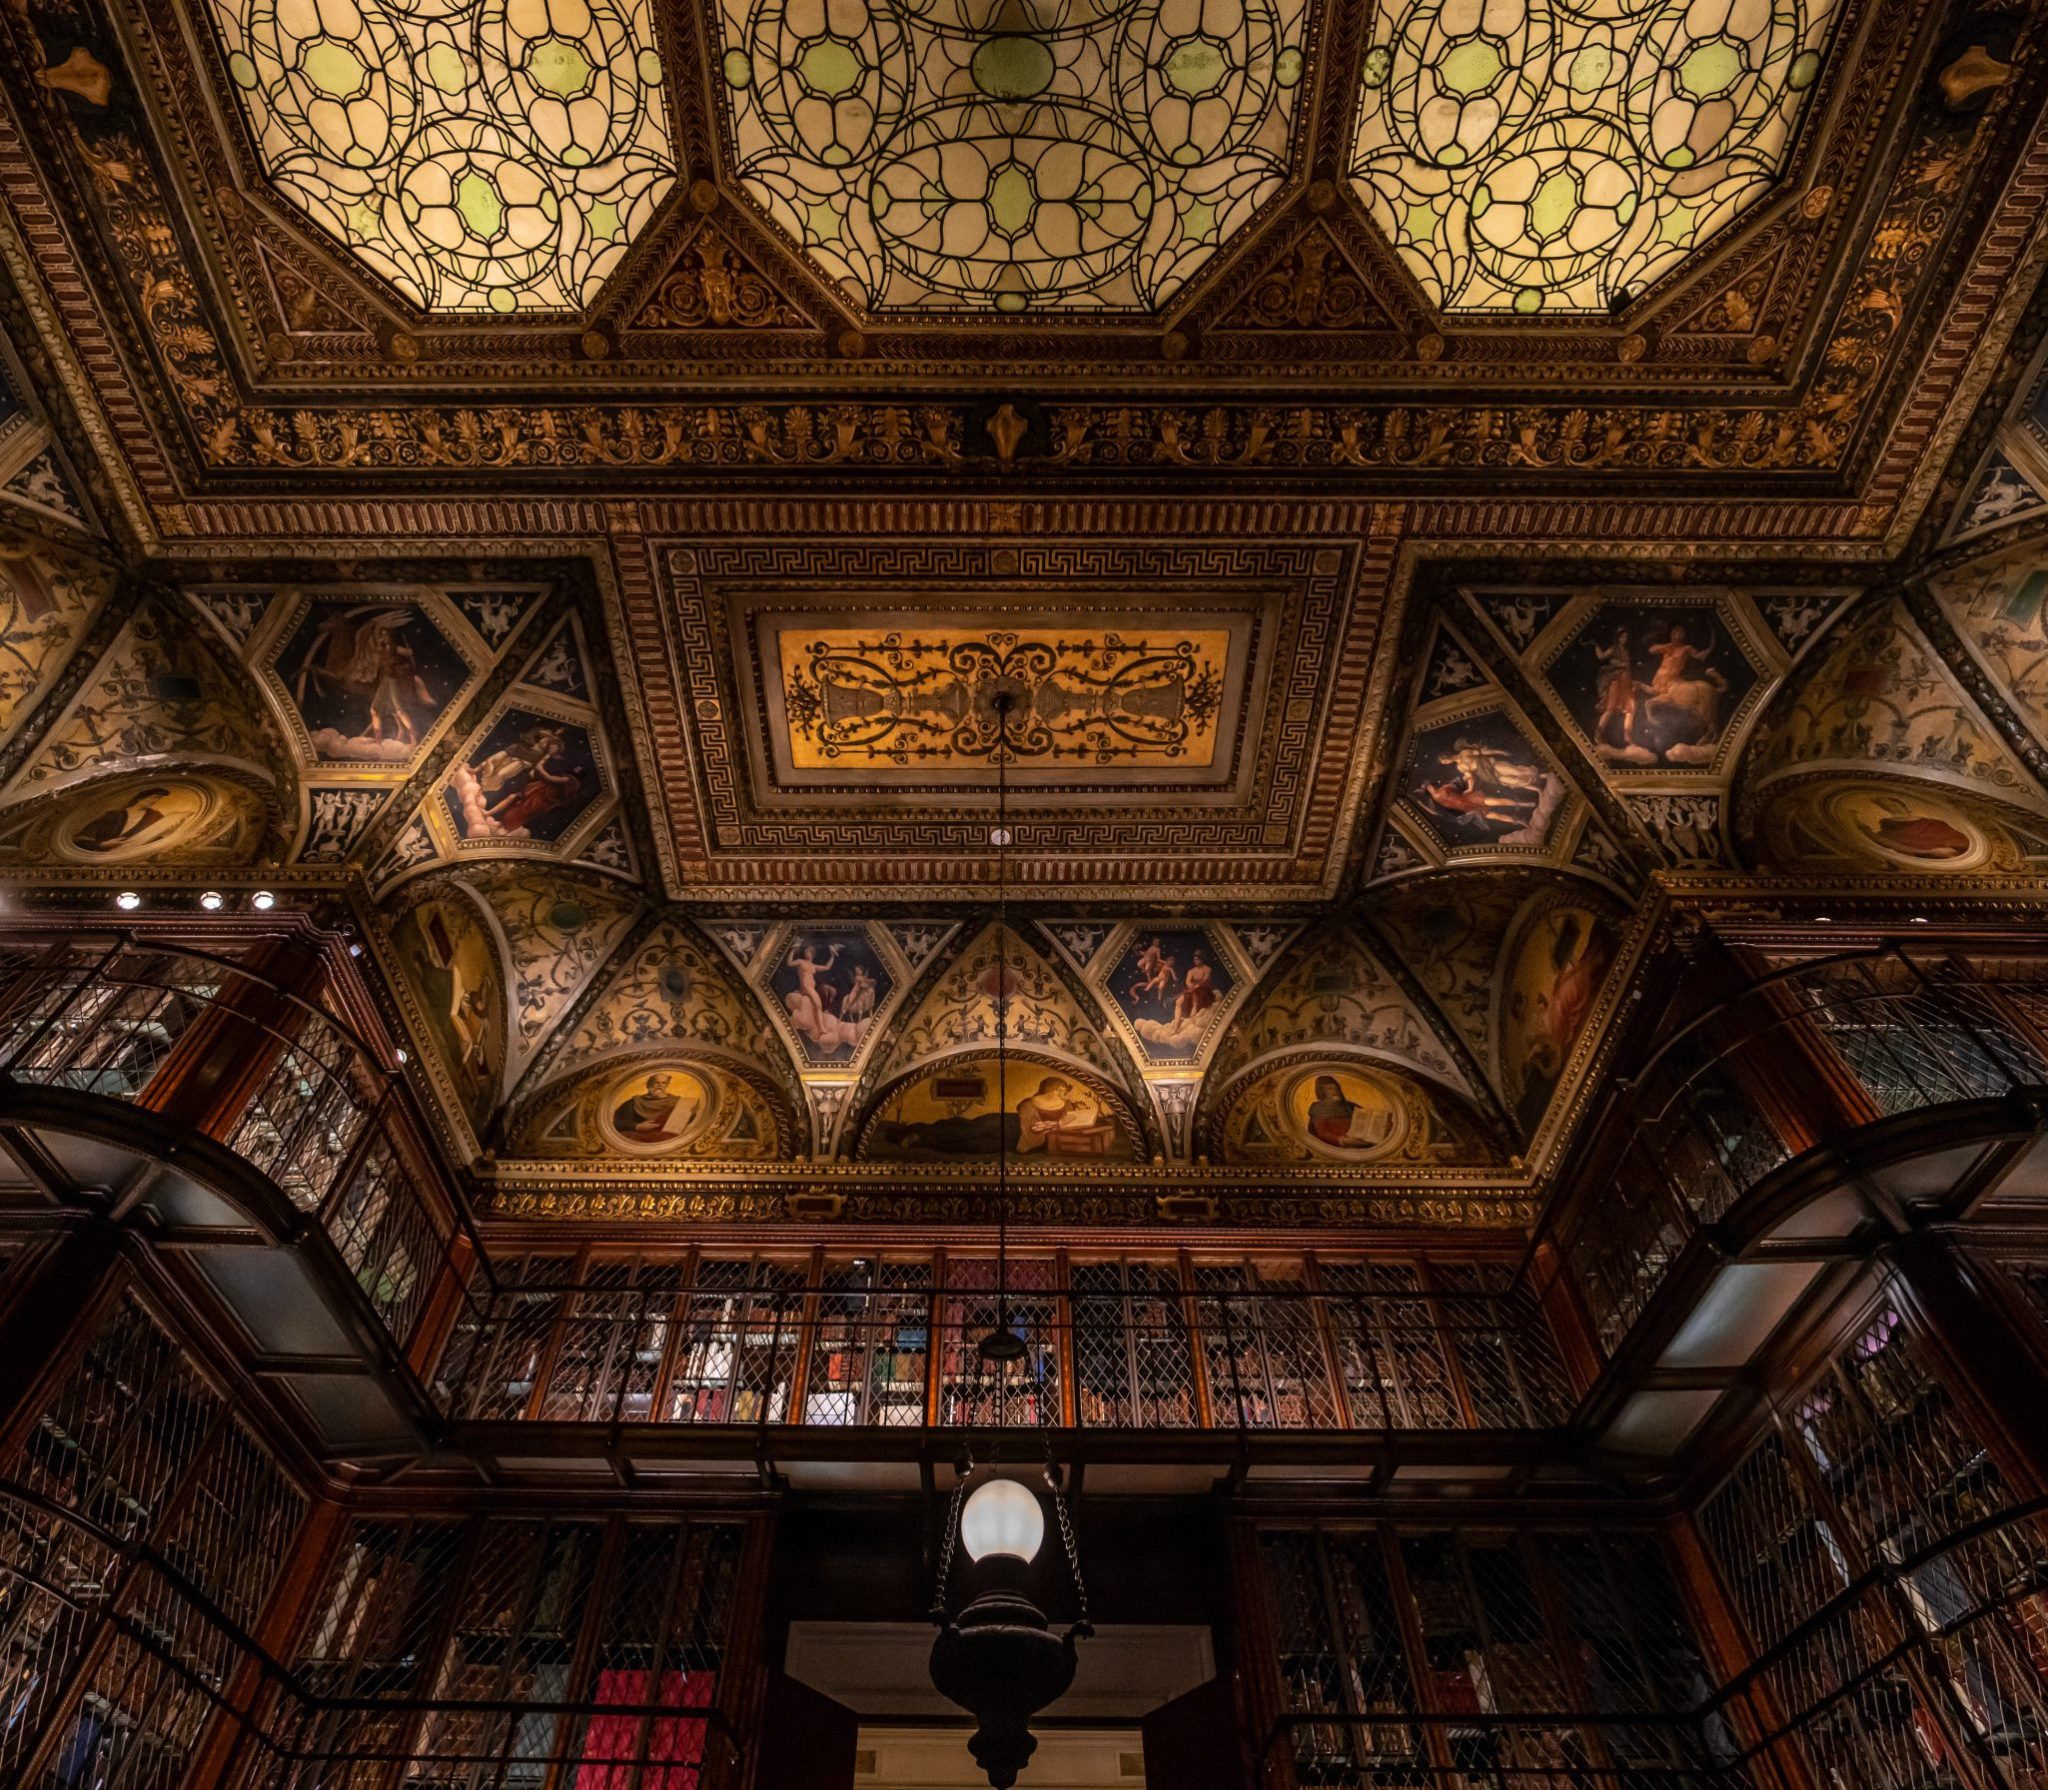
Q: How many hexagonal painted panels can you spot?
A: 6